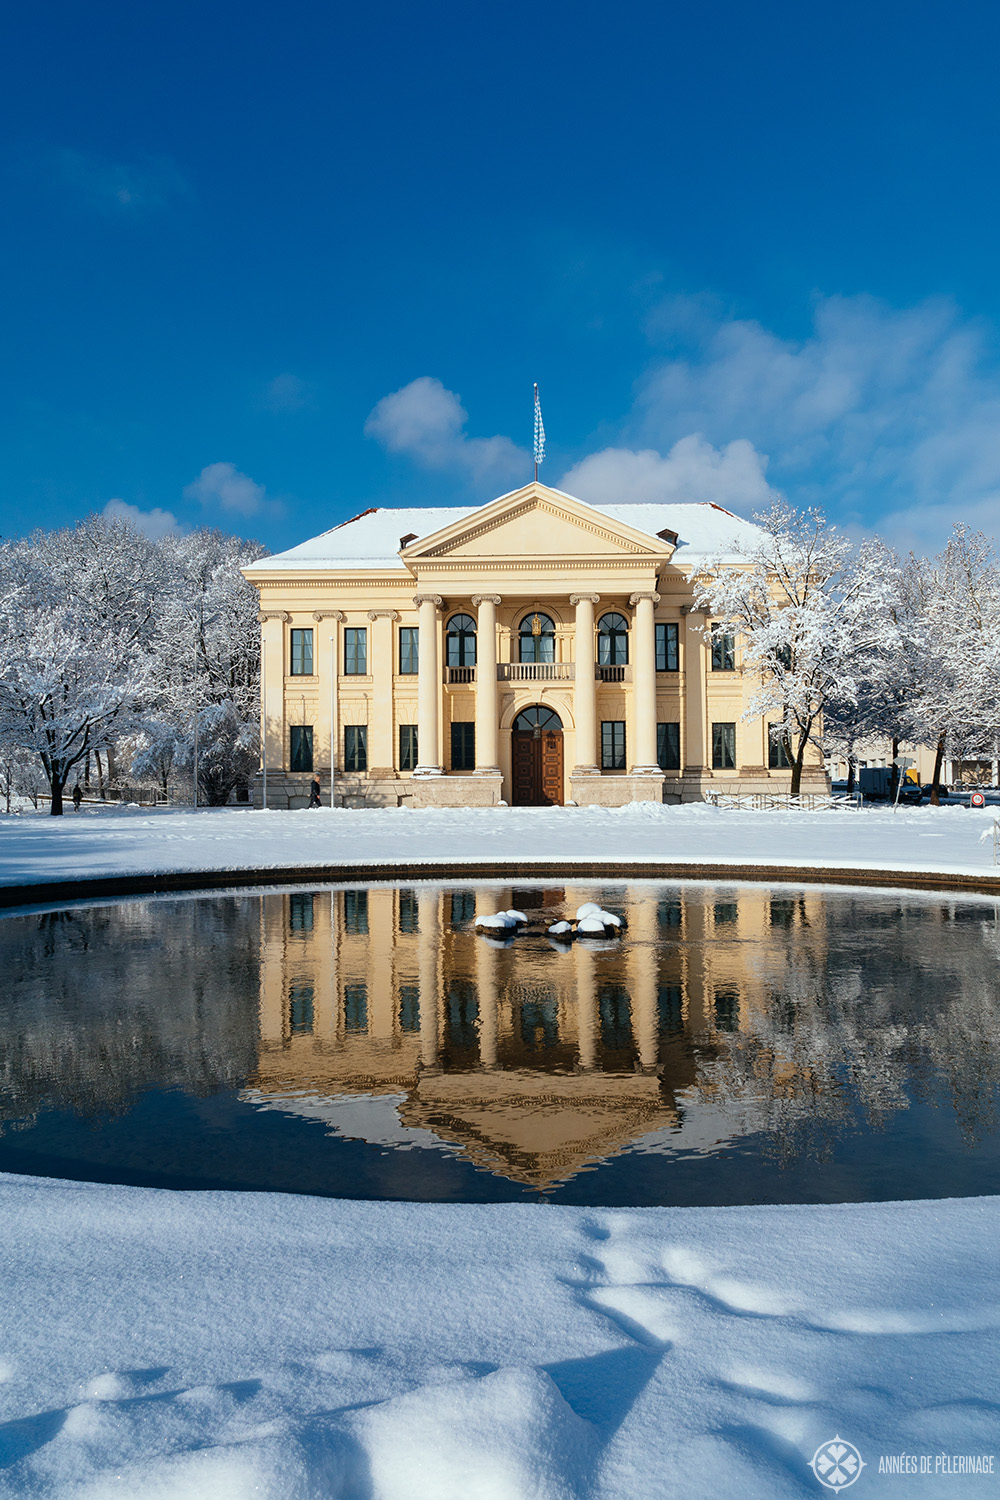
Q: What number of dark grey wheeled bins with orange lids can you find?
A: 0